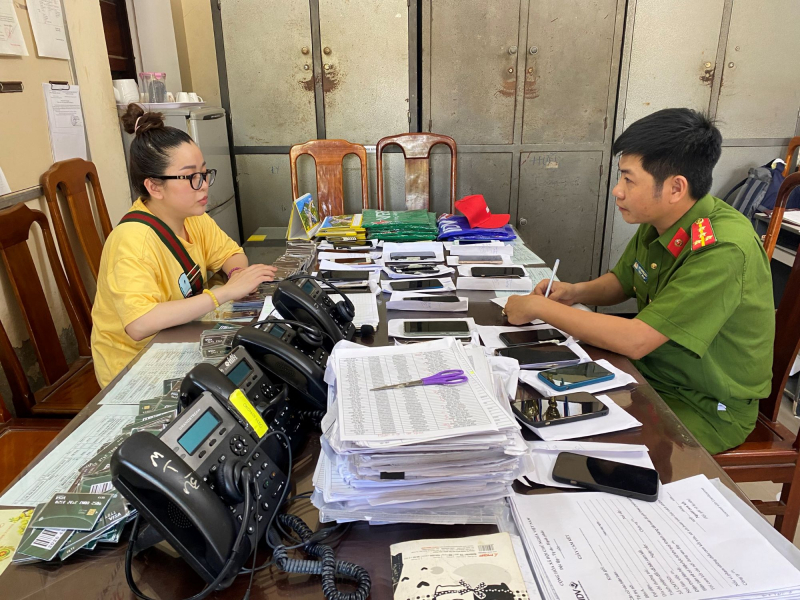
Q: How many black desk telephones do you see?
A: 4